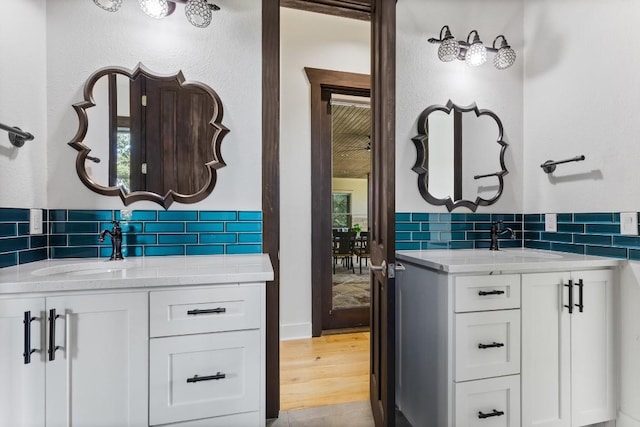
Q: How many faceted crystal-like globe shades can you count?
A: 6